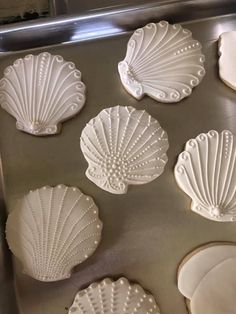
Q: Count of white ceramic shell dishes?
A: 6